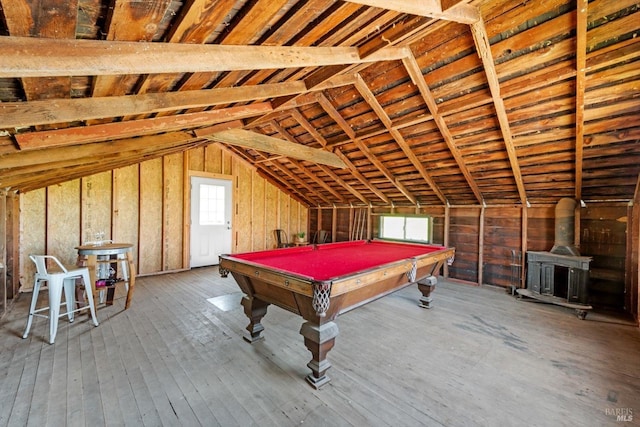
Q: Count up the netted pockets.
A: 4